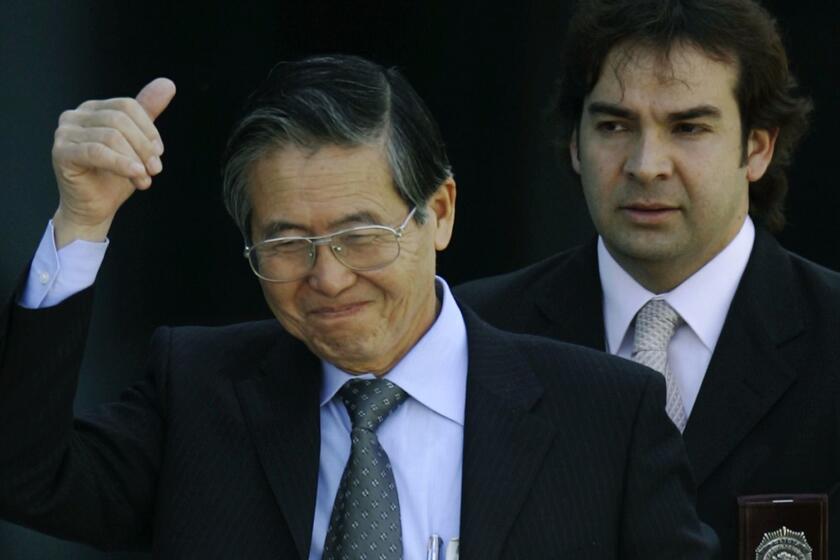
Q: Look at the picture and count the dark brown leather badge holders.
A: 1